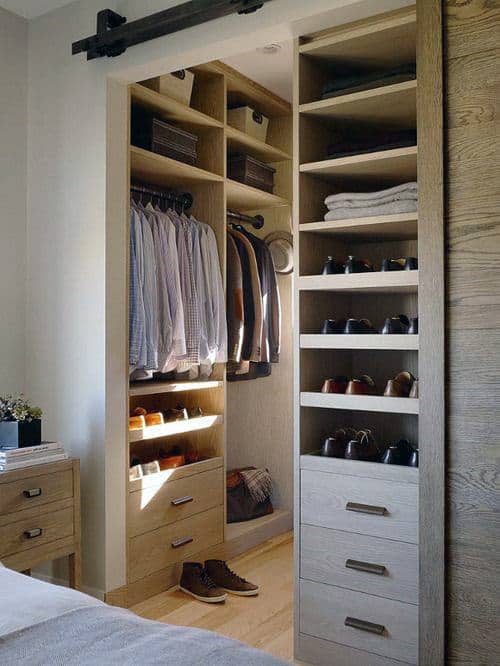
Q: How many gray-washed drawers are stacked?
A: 3